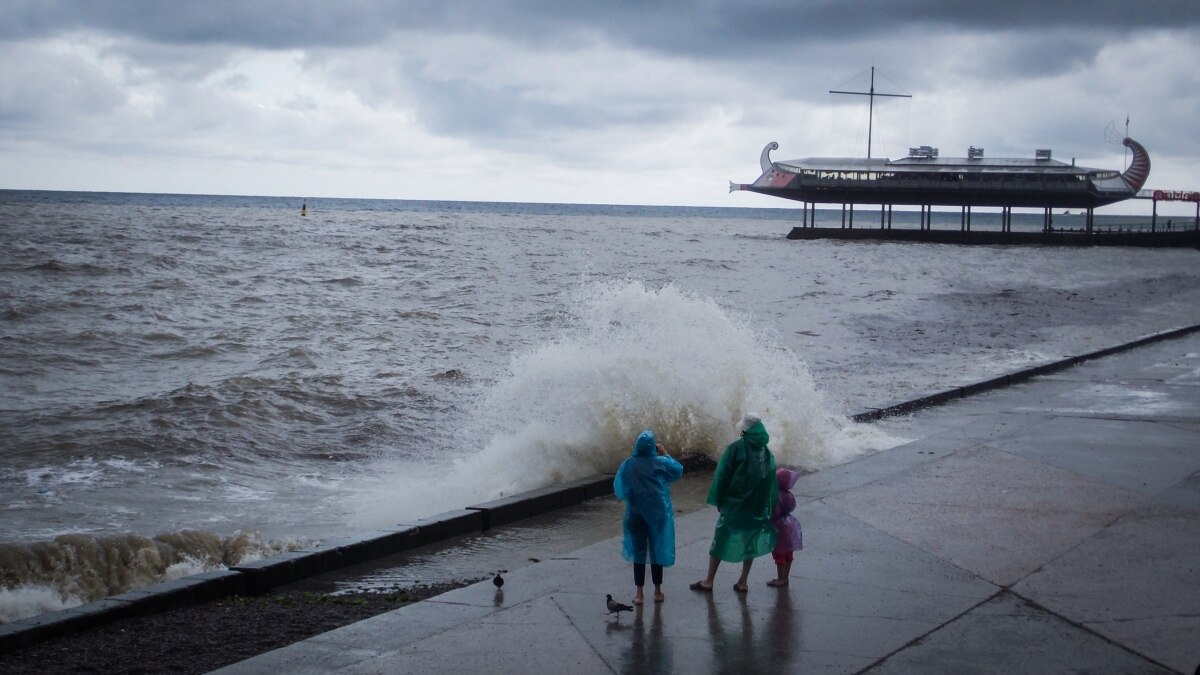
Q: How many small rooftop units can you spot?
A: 3